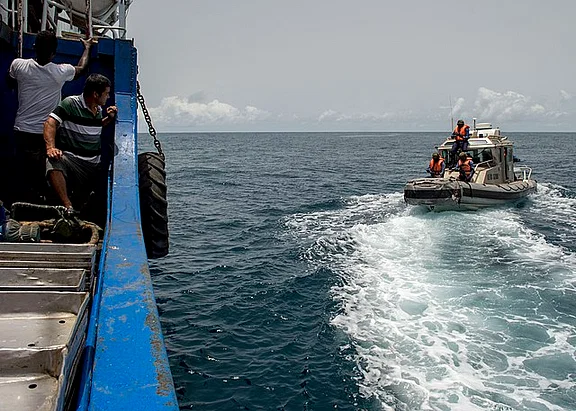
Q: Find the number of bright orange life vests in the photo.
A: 3